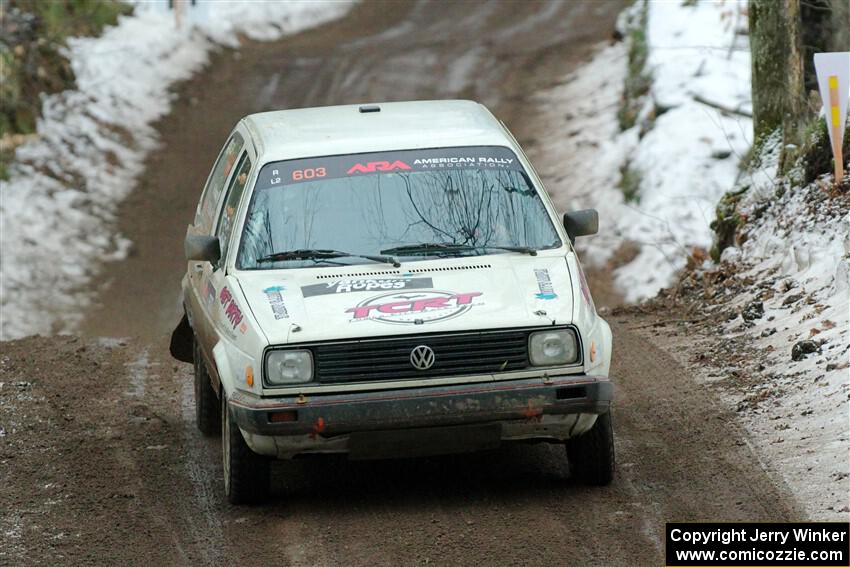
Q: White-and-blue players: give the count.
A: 0